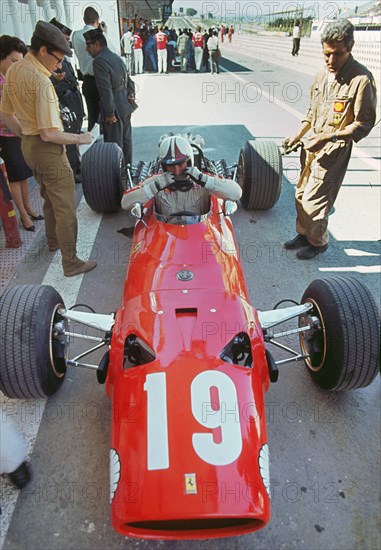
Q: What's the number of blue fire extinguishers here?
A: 0